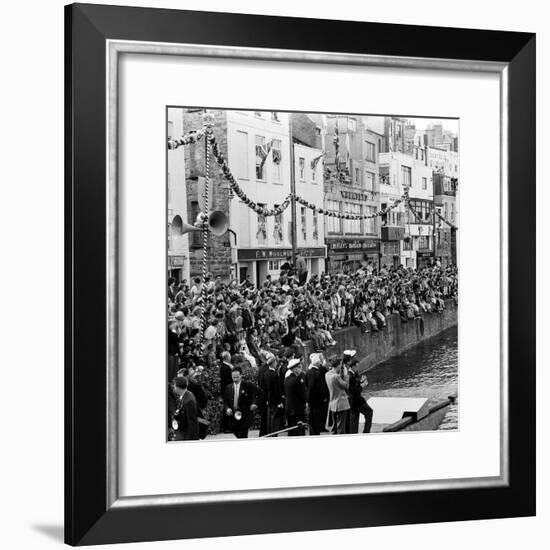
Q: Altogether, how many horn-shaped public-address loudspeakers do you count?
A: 2